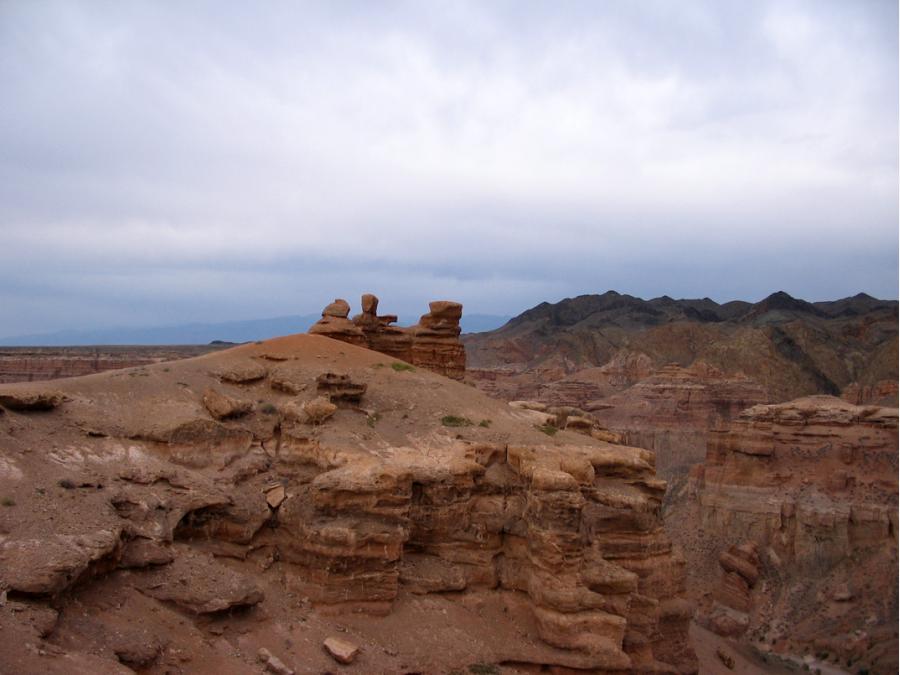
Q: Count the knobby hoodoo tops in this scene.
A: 3